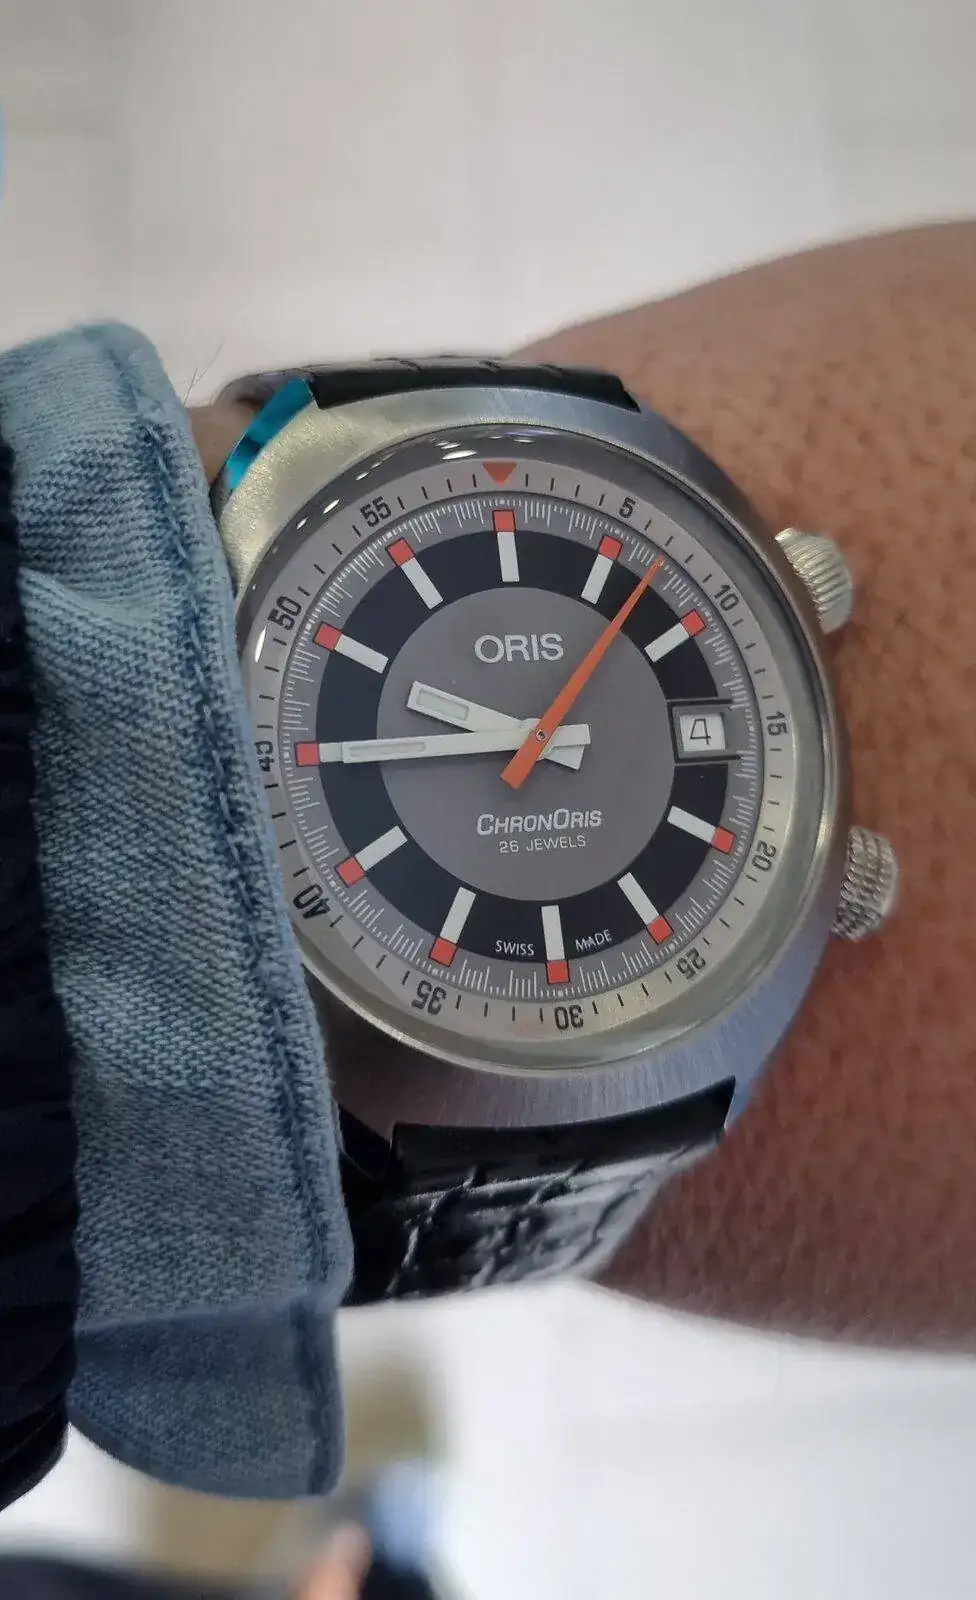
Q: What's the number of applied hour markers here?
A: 11